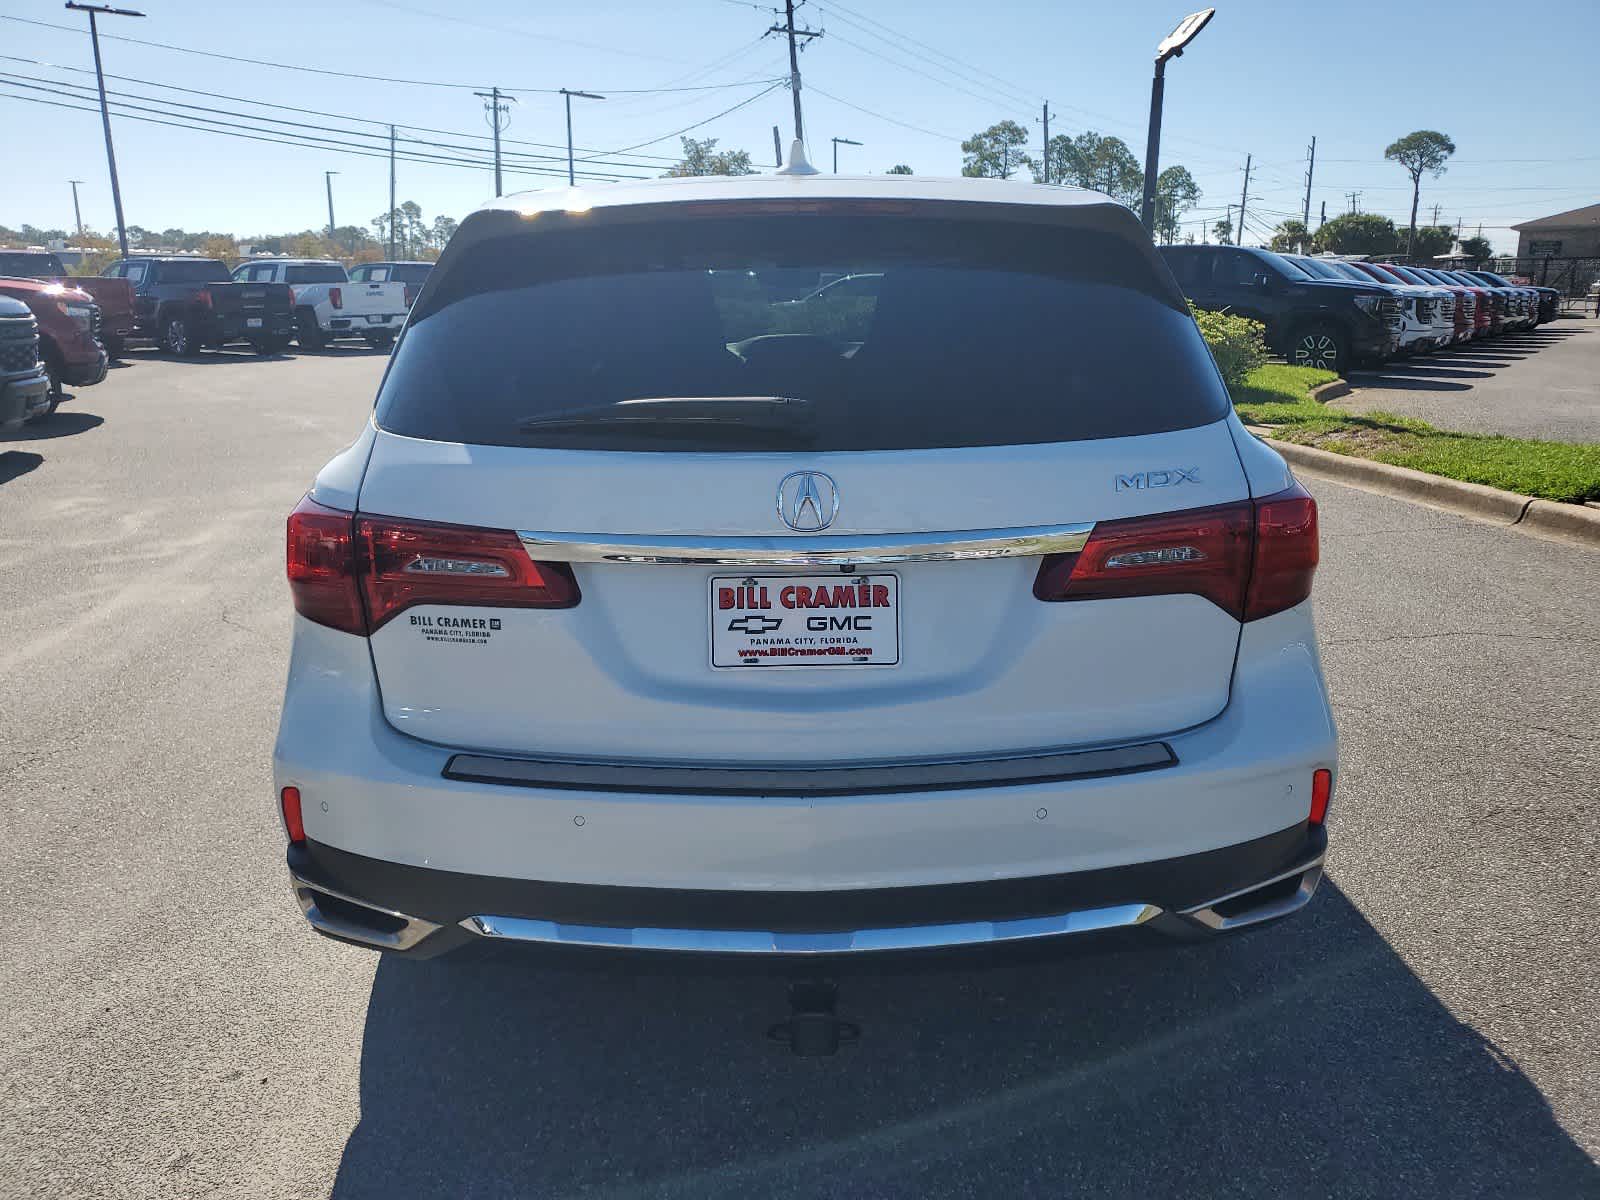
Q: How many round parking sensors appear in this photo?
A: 4